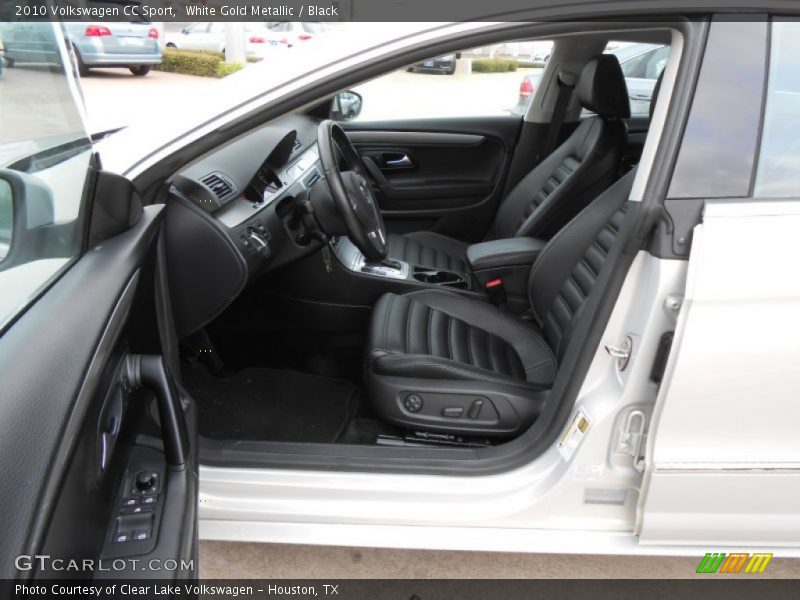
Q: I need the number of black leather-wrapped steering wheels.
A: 1